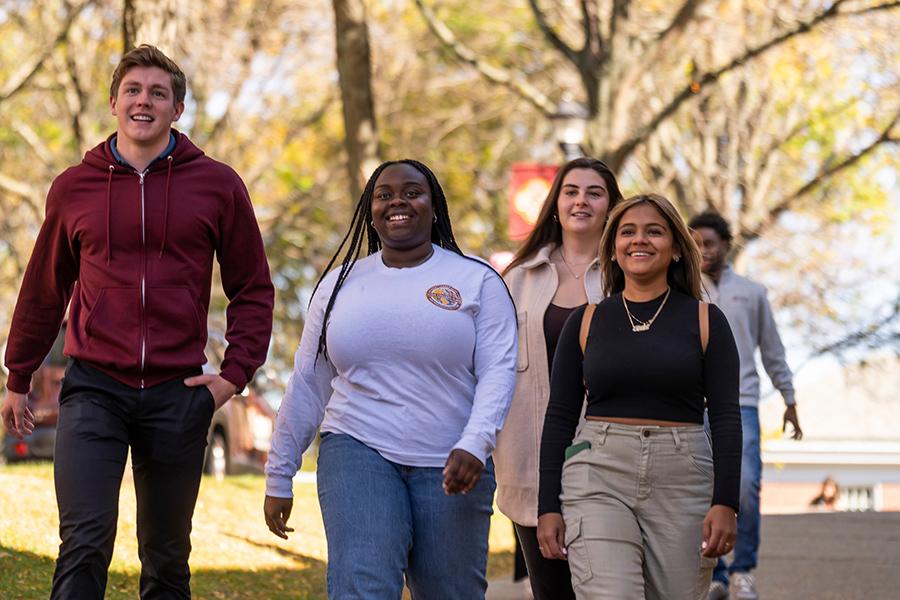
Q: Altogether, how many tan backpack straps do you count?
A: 2